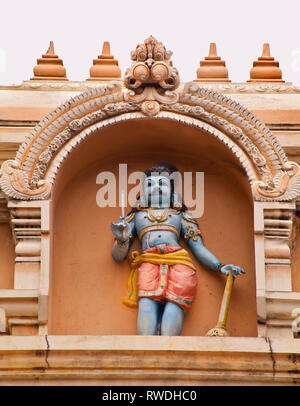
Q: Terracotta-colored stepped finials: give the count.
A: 4